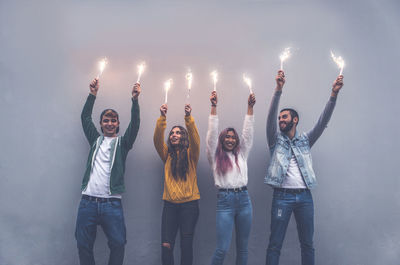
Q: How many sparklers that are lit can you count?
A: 8